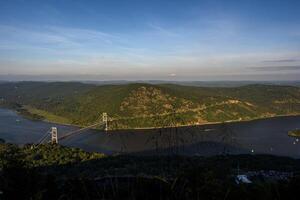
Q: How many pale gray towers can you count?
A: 2